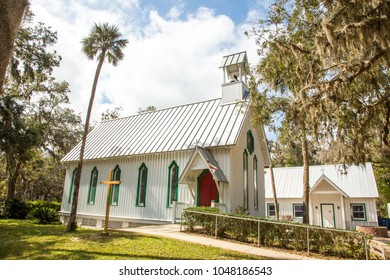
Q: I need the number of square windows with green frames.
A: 3